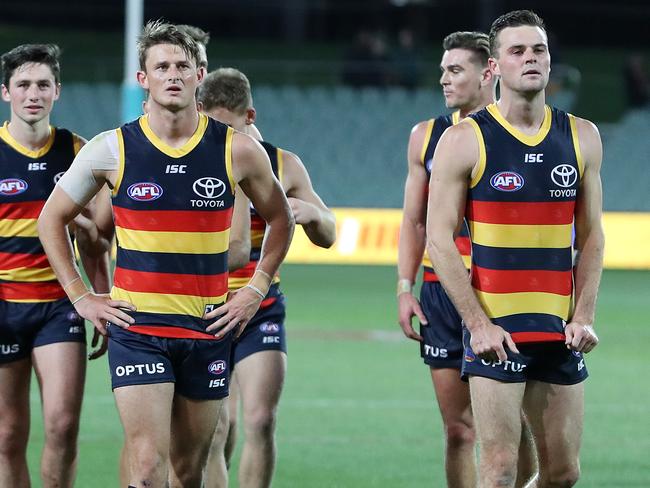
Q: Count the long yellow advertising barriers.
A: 1